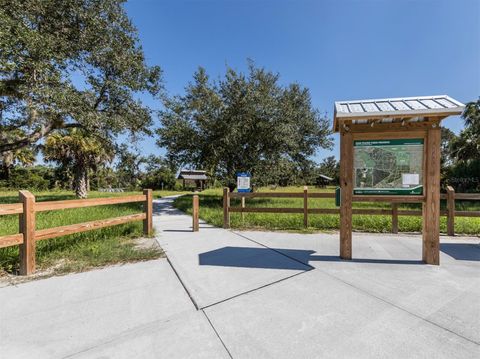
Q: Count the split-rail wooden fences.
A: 2